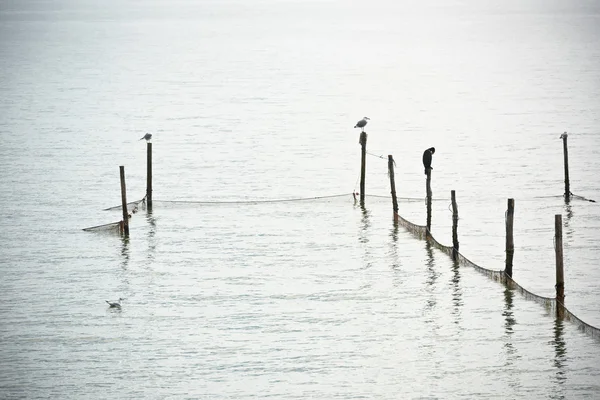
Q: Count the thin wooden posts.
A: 9